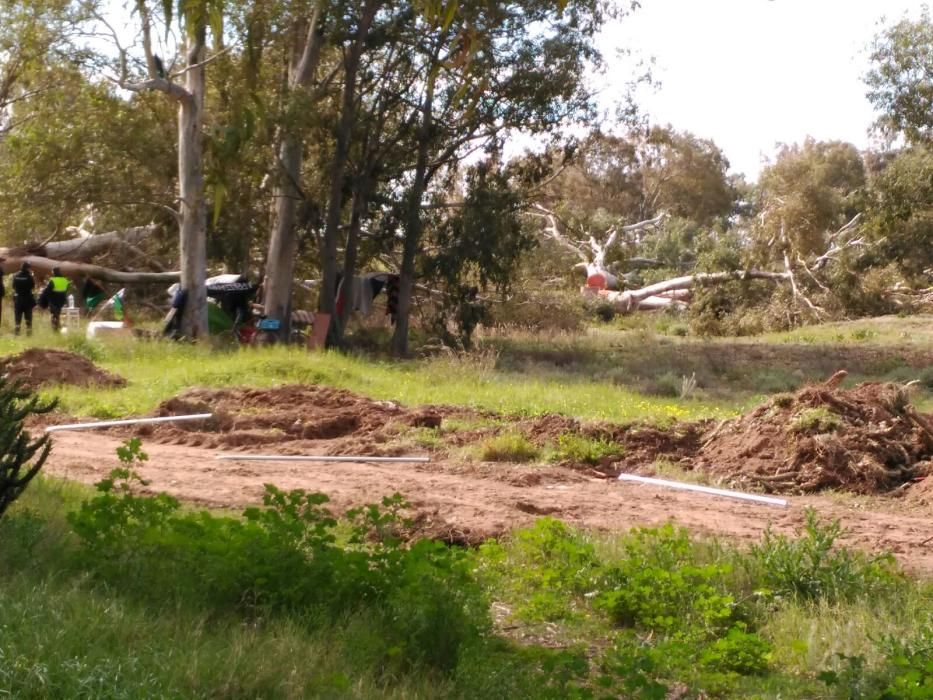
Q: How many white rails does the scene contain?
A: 3